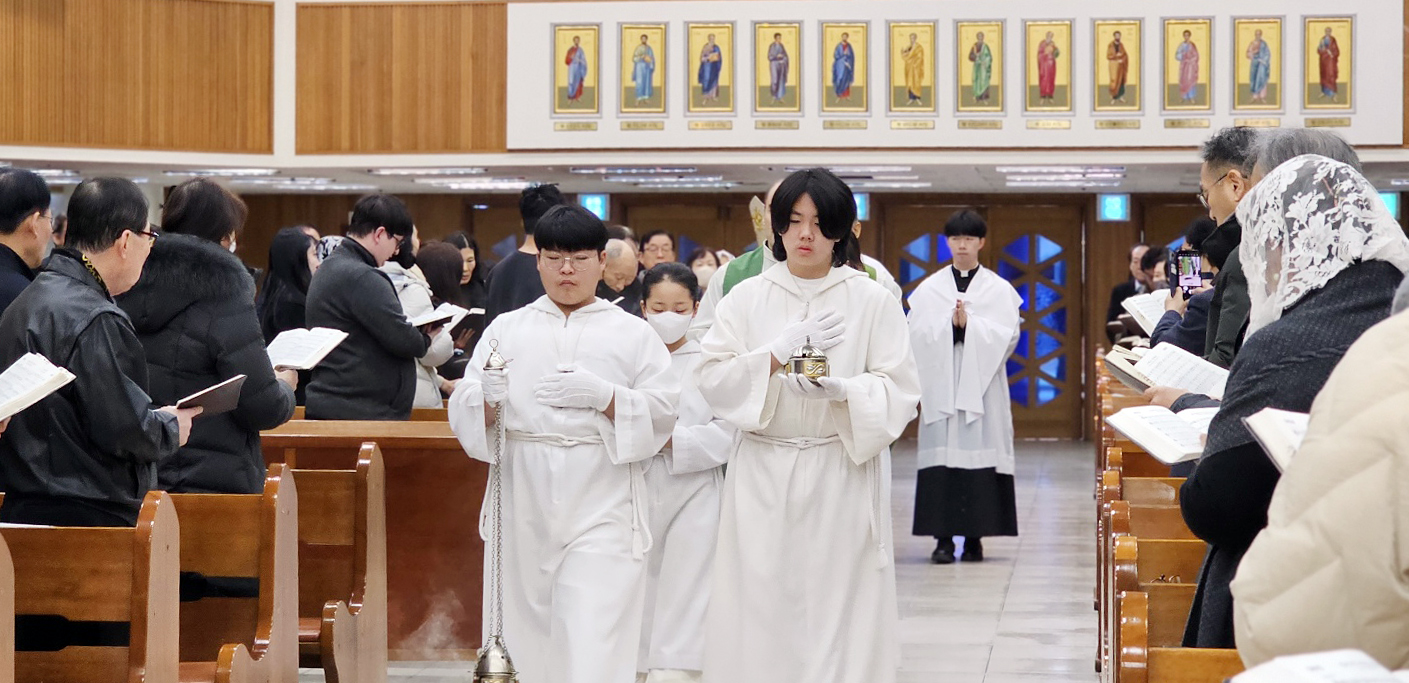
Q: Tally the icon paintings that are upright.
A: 12